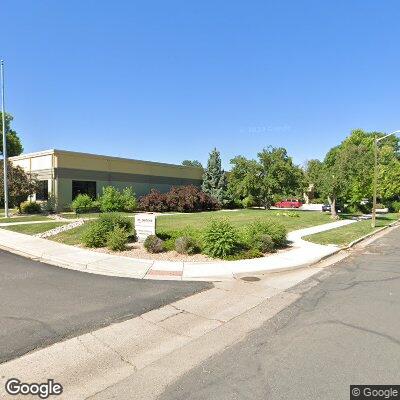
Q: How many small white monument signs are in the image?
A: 1